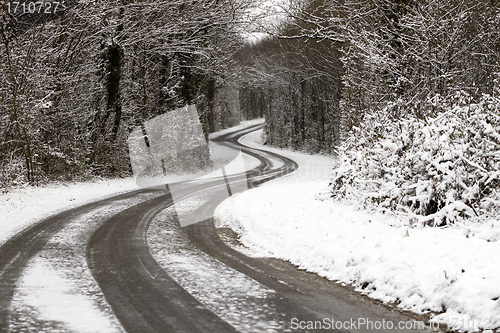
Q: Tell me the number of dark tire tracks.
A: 3